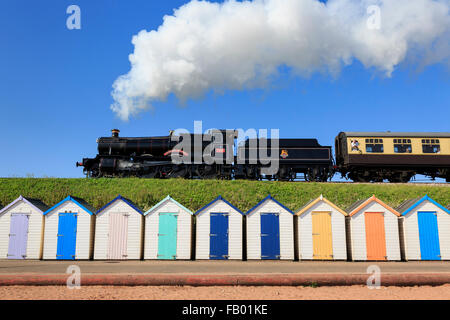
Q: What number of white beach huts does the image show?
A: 9